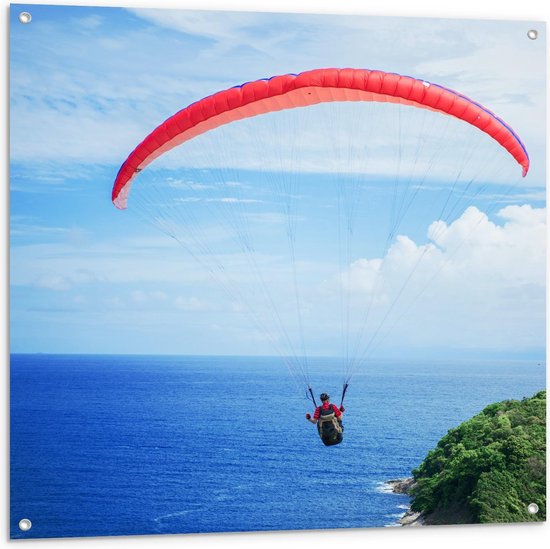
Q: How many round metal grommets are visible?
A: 4